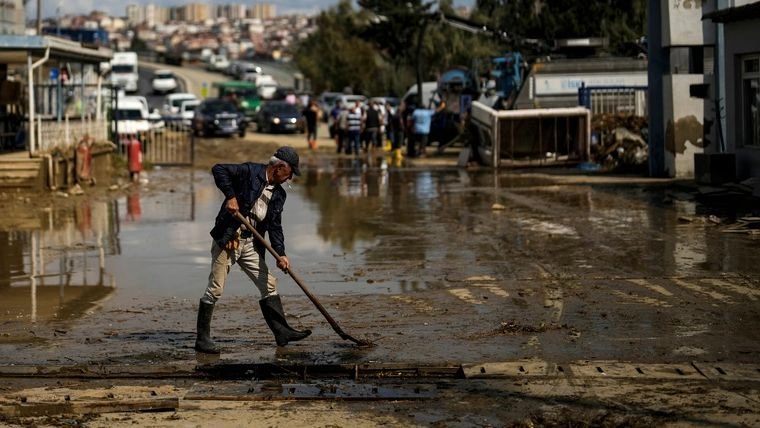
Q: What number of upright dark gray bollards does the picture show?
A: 0